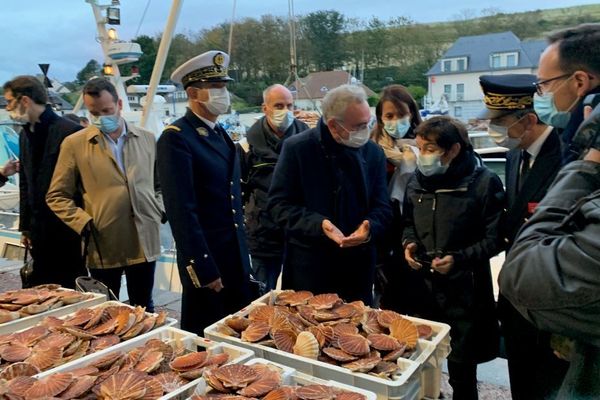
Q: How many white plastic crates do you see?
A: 5